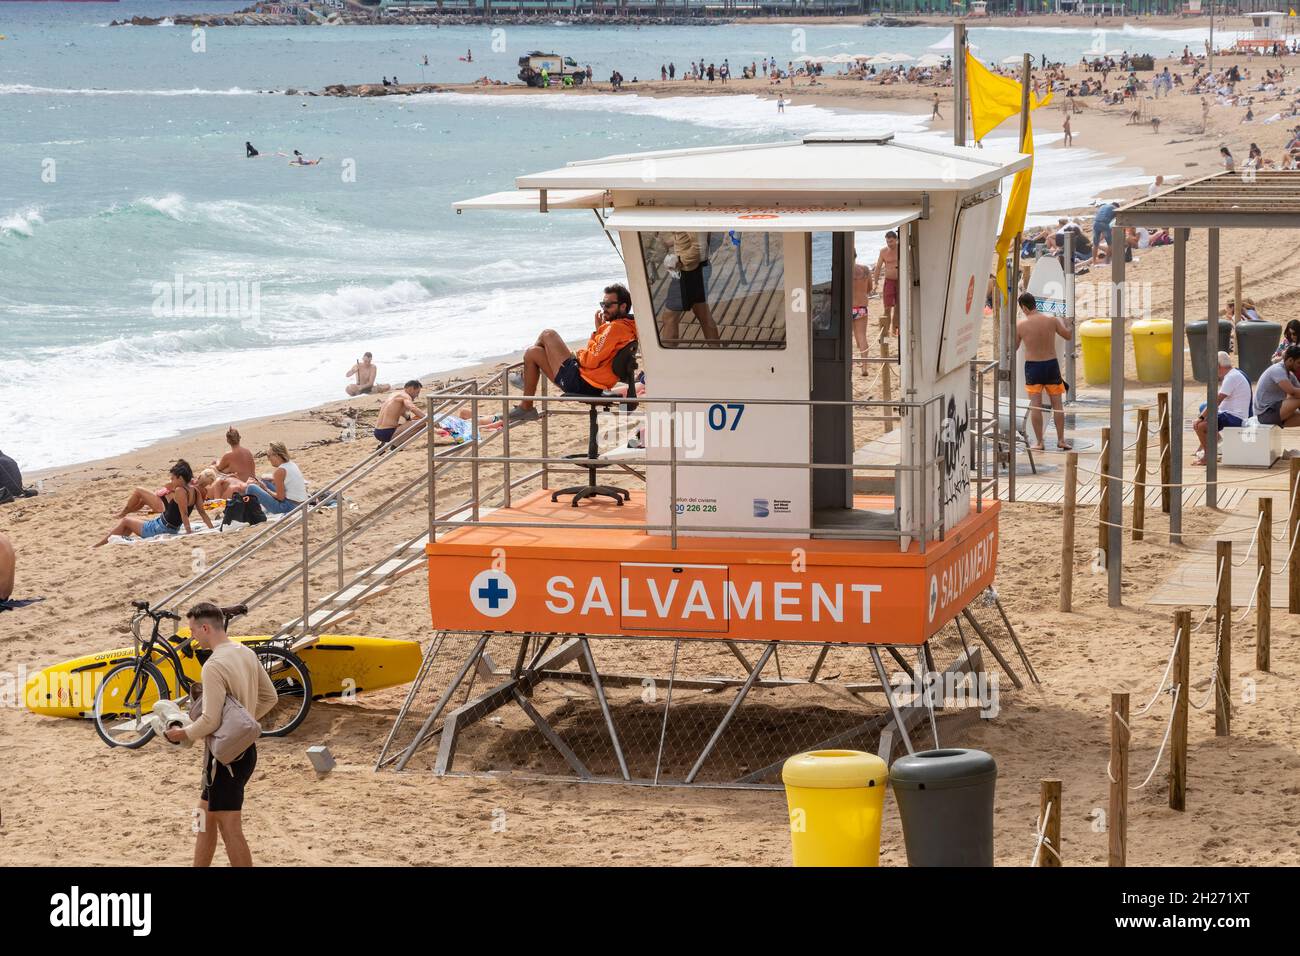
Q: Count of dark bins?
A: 3